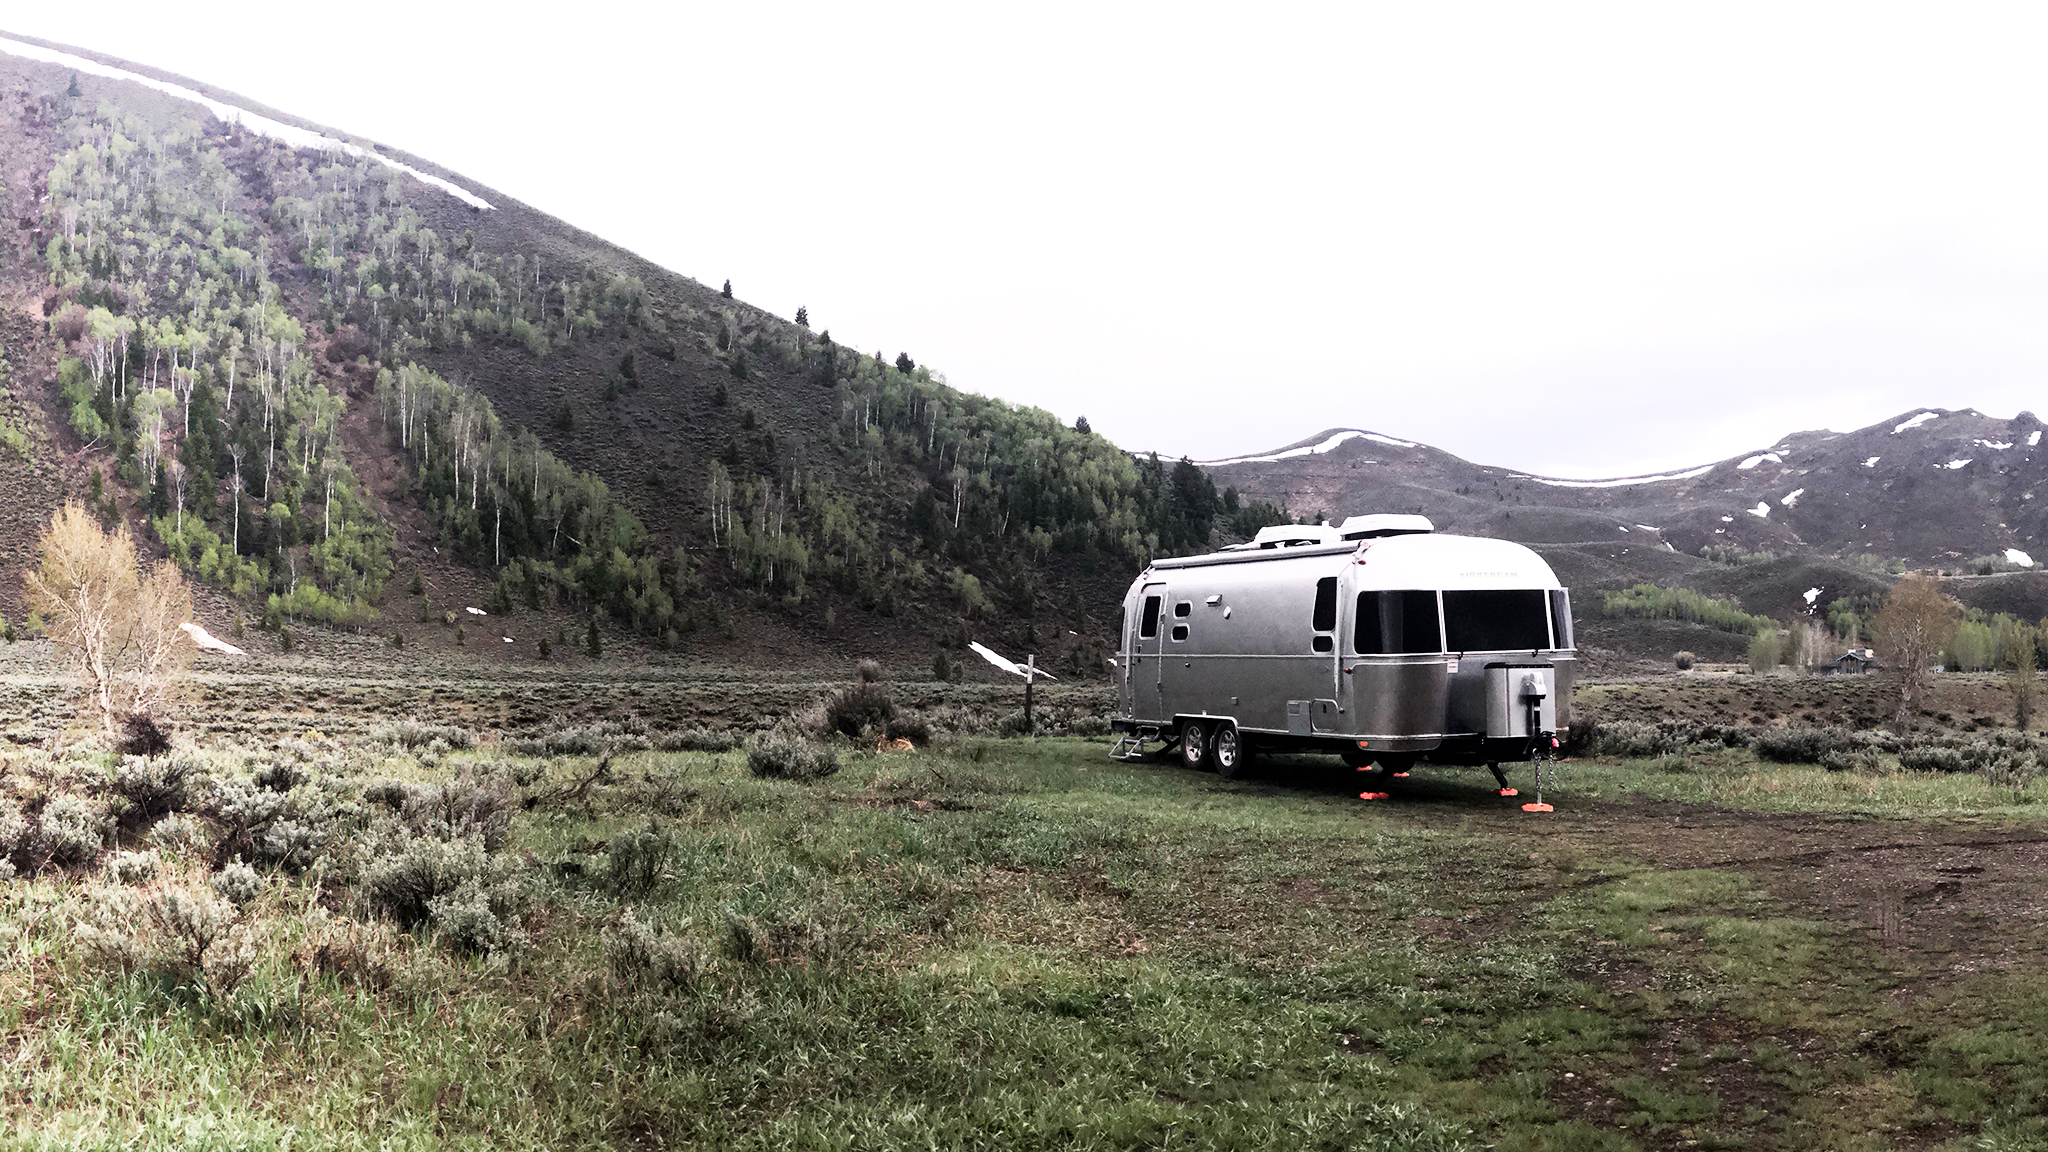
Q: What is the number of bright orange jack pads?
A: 5